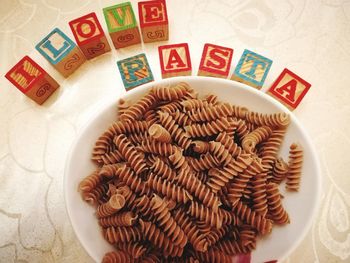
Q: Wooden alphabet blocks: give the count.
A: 10